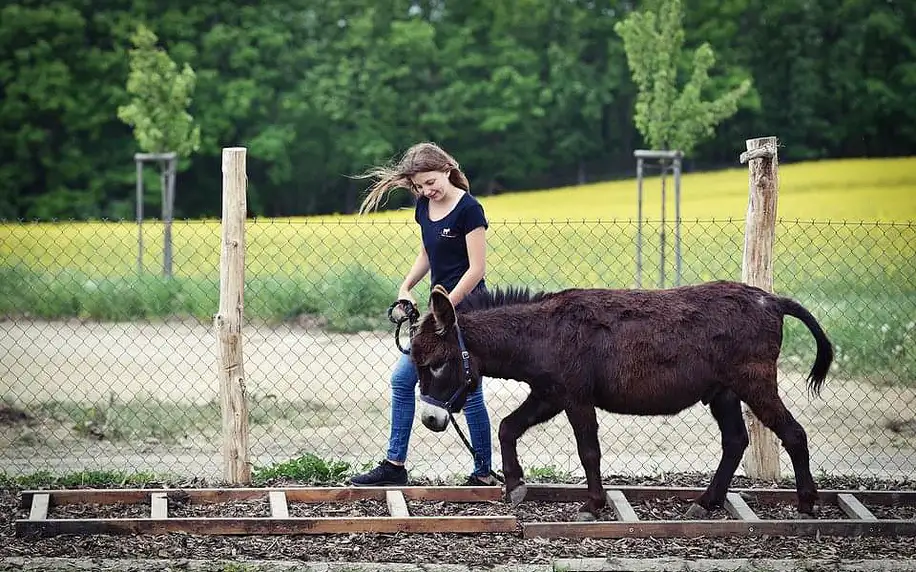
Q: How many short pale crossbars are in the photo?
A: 7